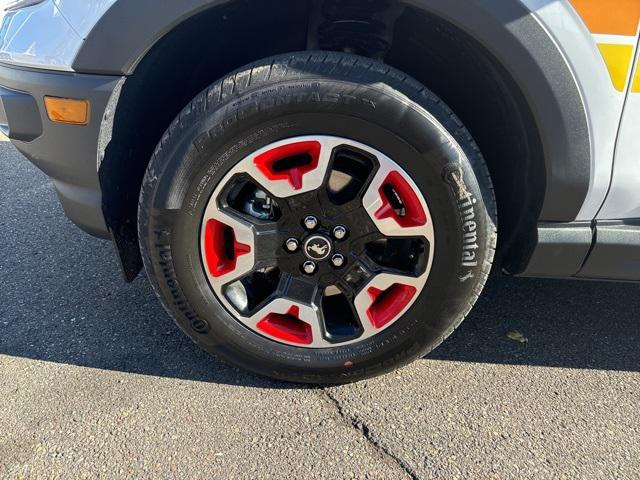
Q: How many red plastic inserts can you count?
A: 5